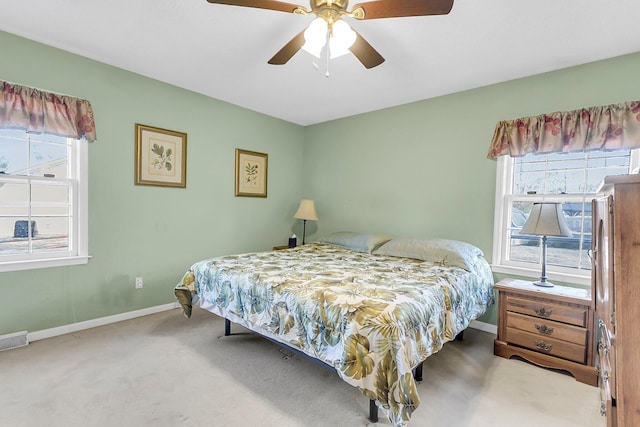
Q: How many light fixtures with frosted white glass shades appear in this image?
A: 1